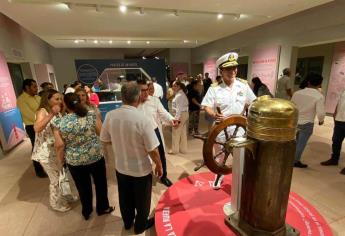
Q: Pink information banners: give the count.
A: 4